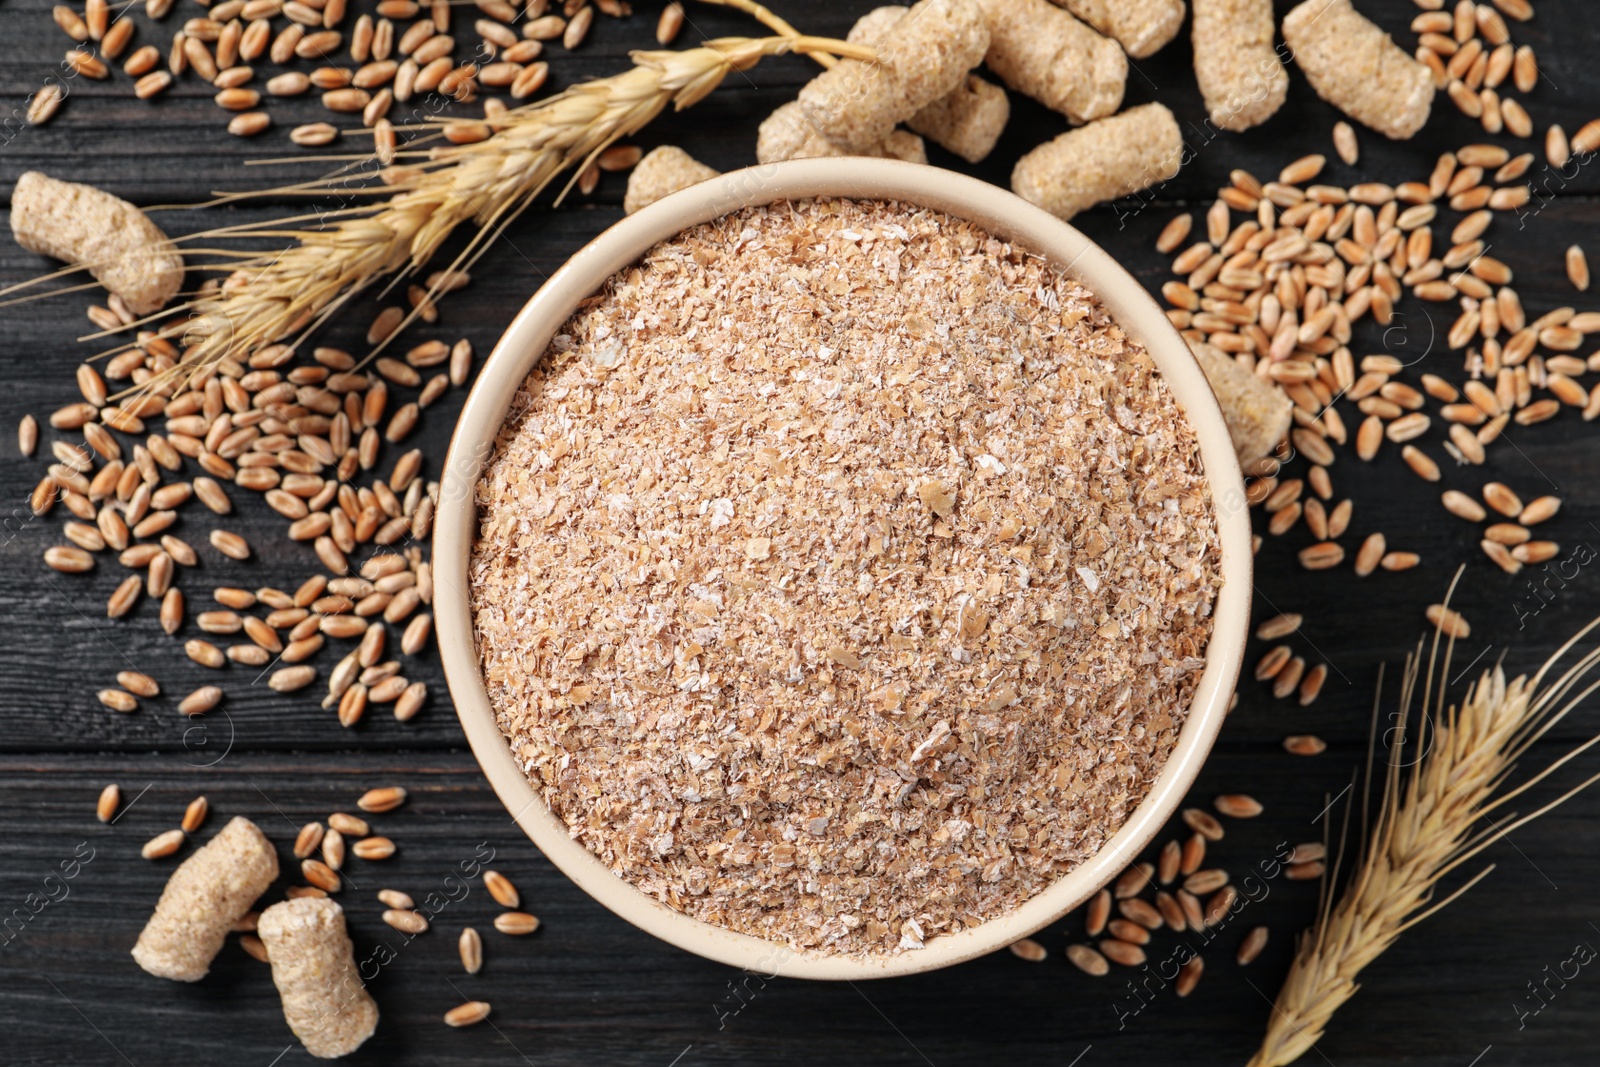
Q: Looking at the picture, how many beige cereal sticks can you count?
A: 13